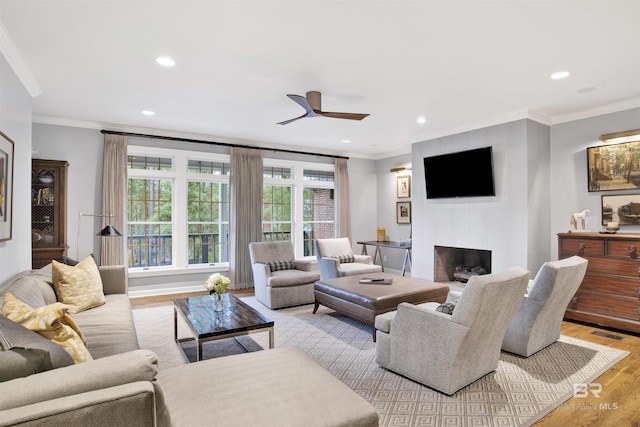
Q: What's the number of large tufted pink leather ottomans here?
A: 0